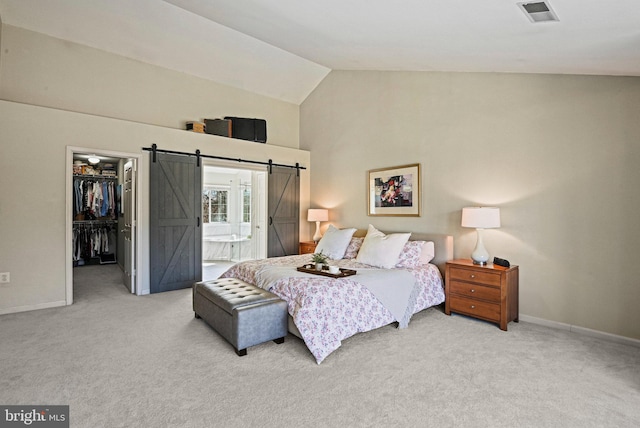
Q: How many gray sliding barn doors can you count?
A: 2